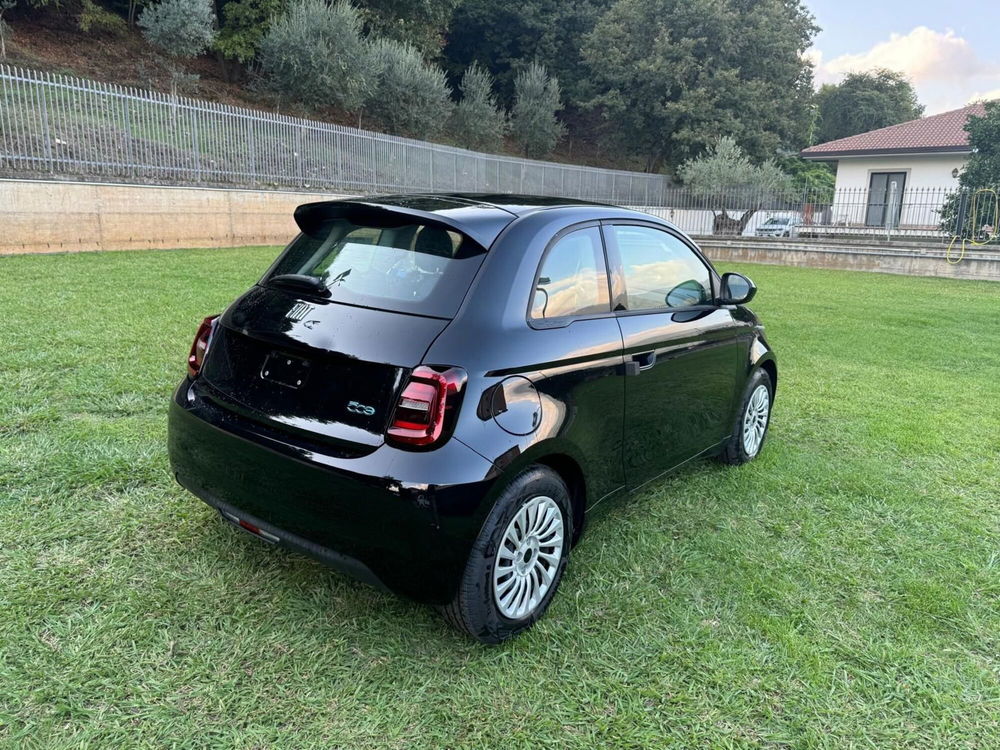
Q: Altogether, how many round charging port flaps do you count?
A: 1